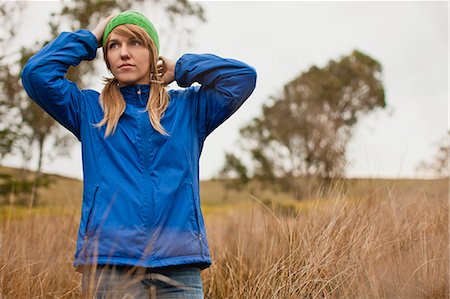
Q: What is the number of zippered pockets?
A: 2